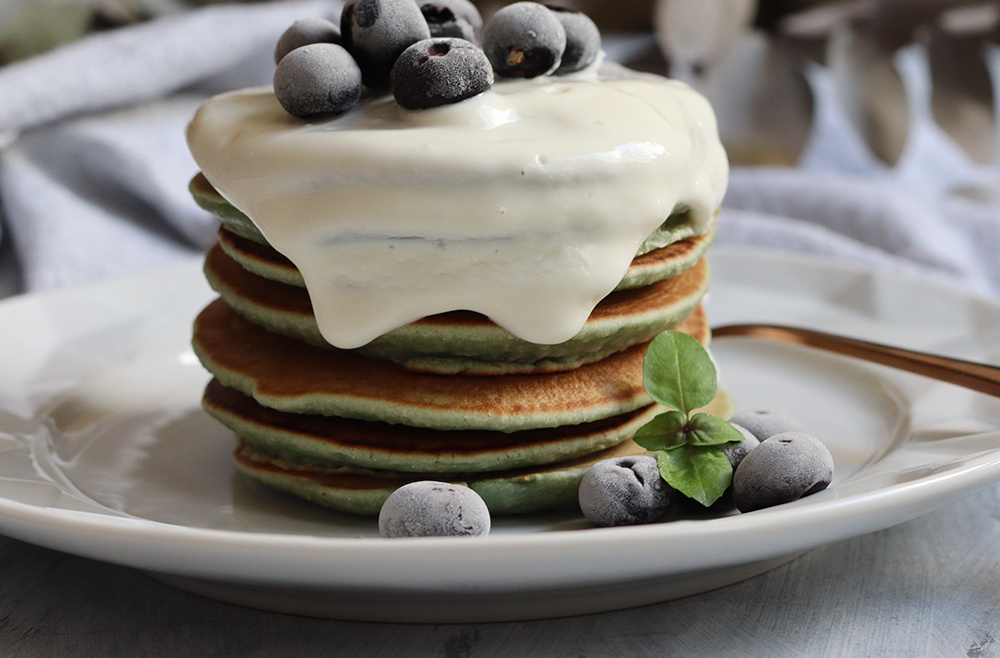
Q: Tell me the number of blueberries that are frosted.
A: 12